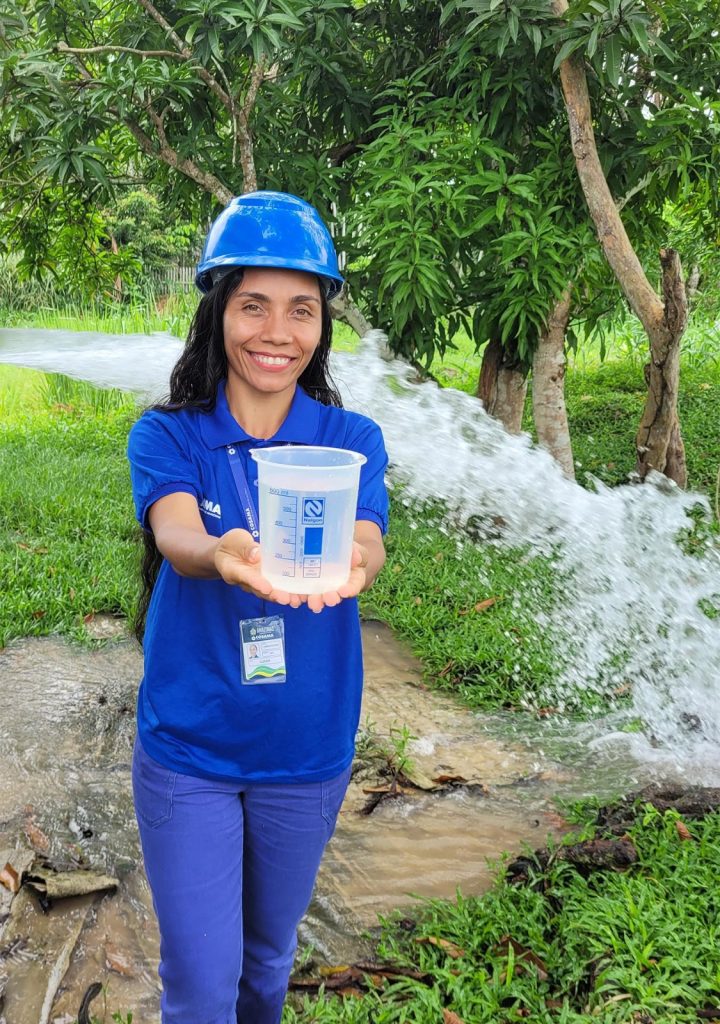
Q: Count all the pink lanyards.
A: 0